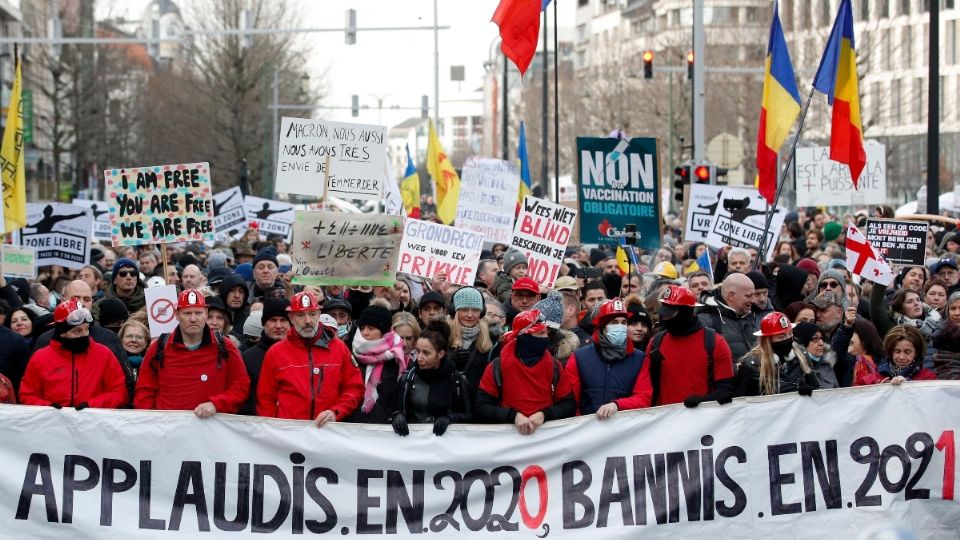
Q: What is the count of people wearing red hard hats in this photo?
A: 7